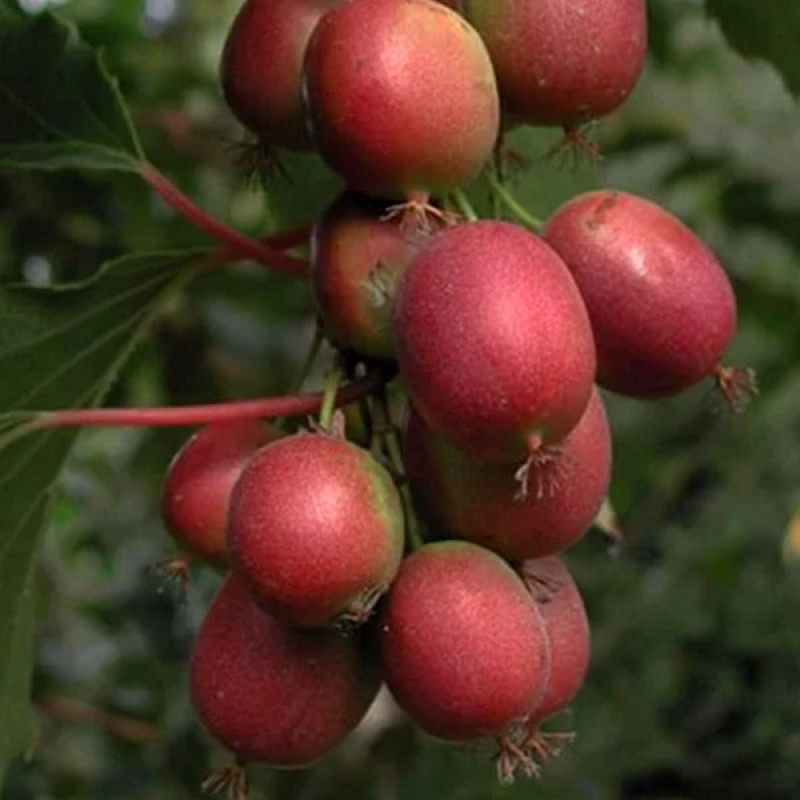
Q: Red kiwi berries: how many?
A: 12